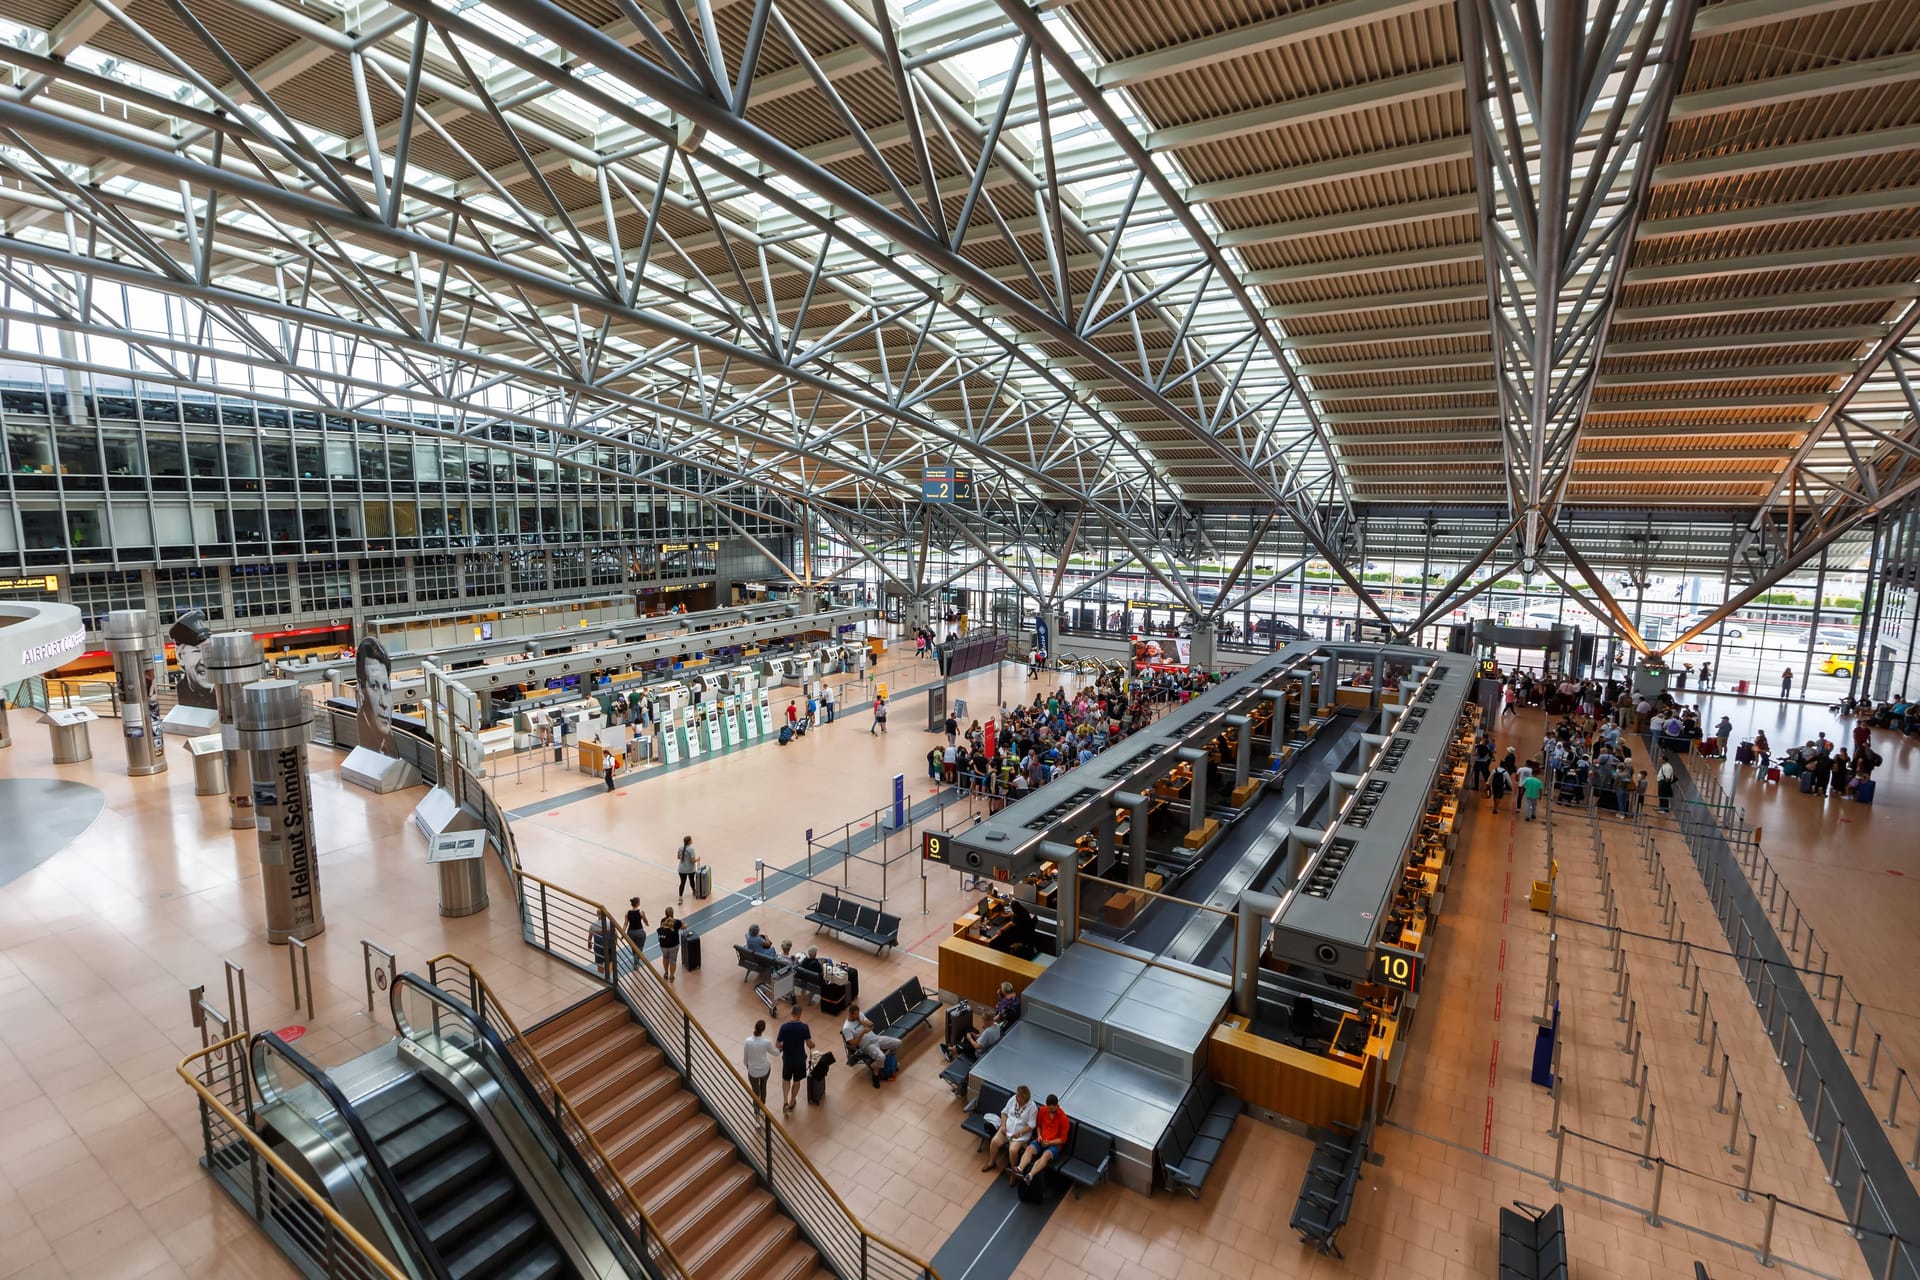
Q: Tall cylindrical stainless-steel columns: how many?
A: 3